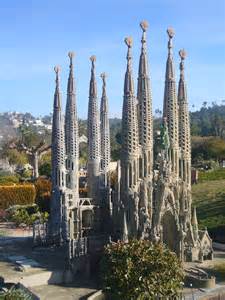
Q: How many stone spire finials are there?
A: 8